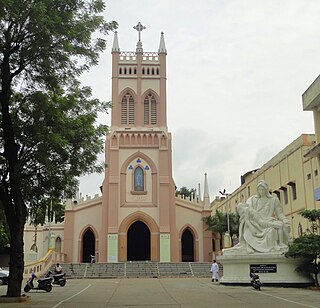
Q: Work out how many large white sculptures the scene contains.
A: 1